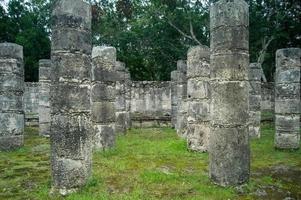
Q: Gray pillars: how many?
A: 12